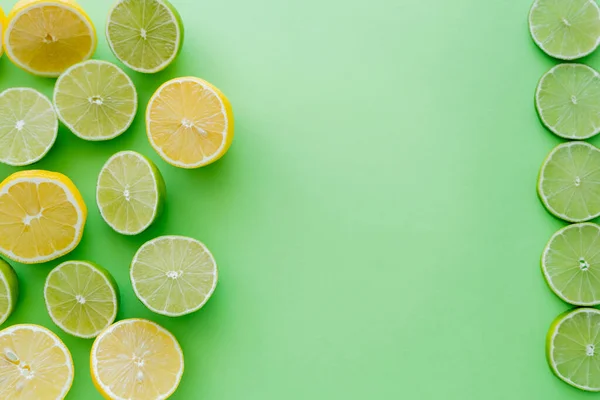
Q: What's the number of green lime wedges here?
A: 12